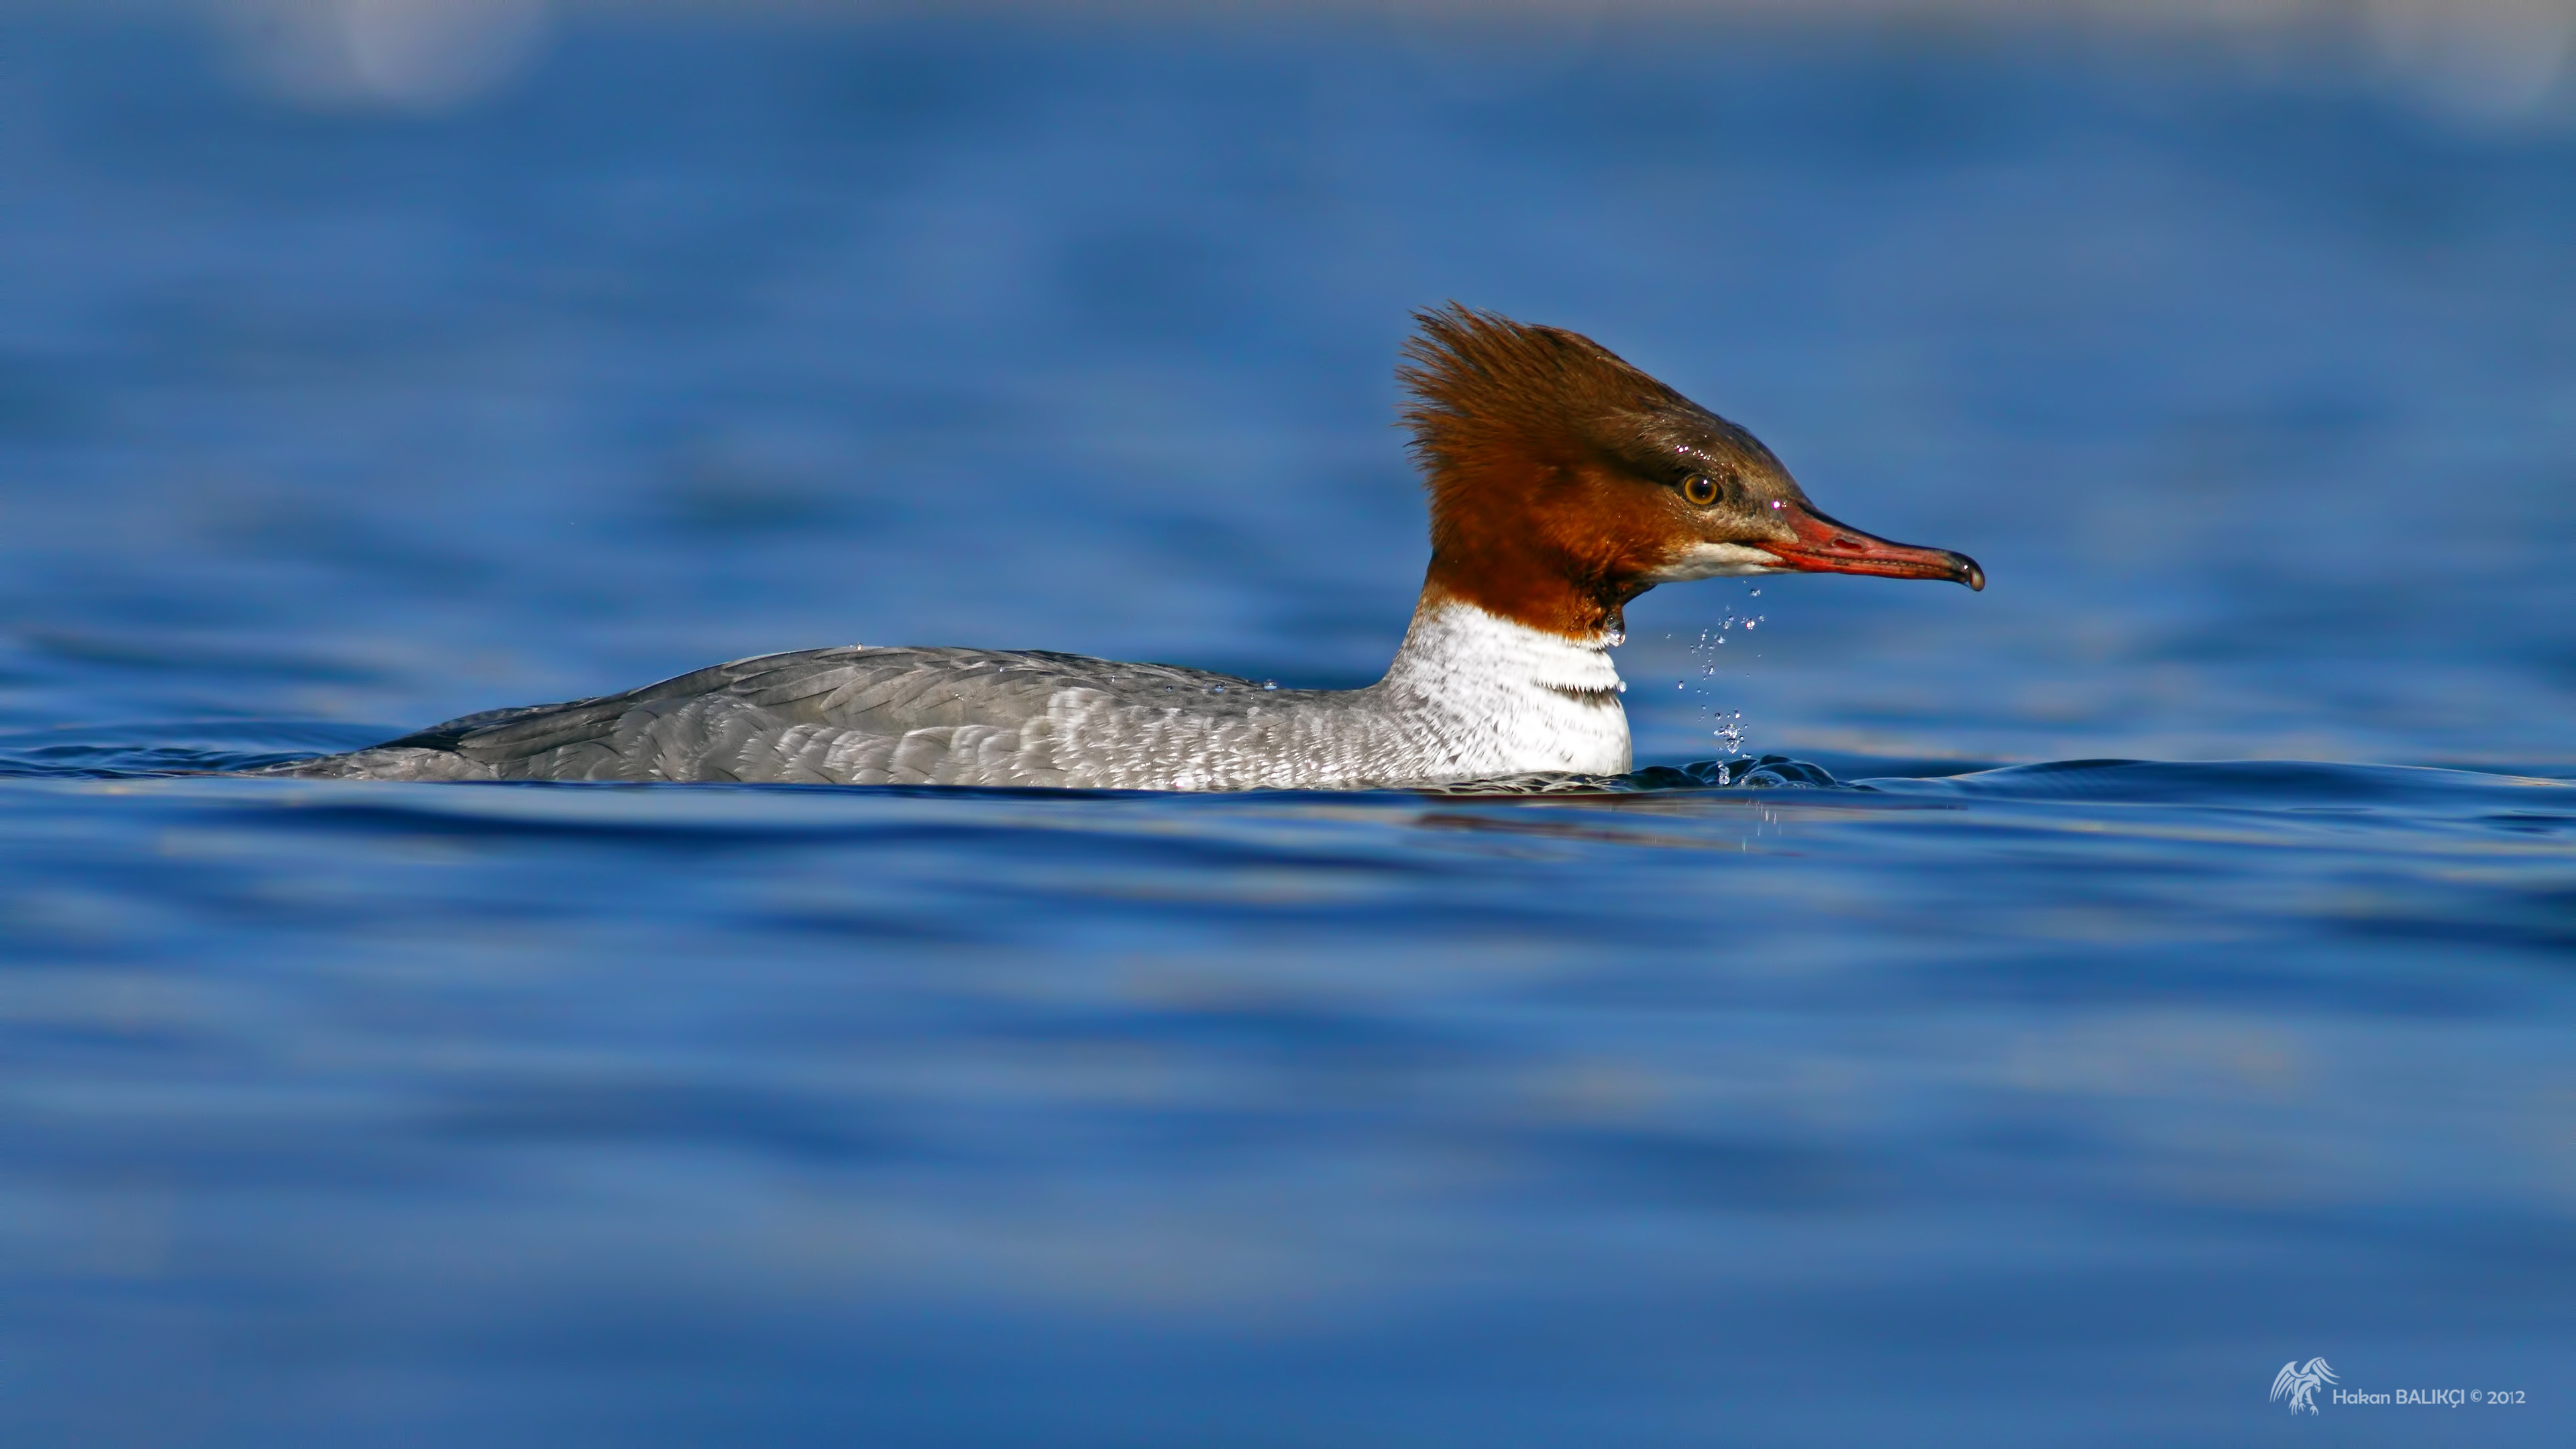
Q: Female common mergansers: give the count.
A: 1